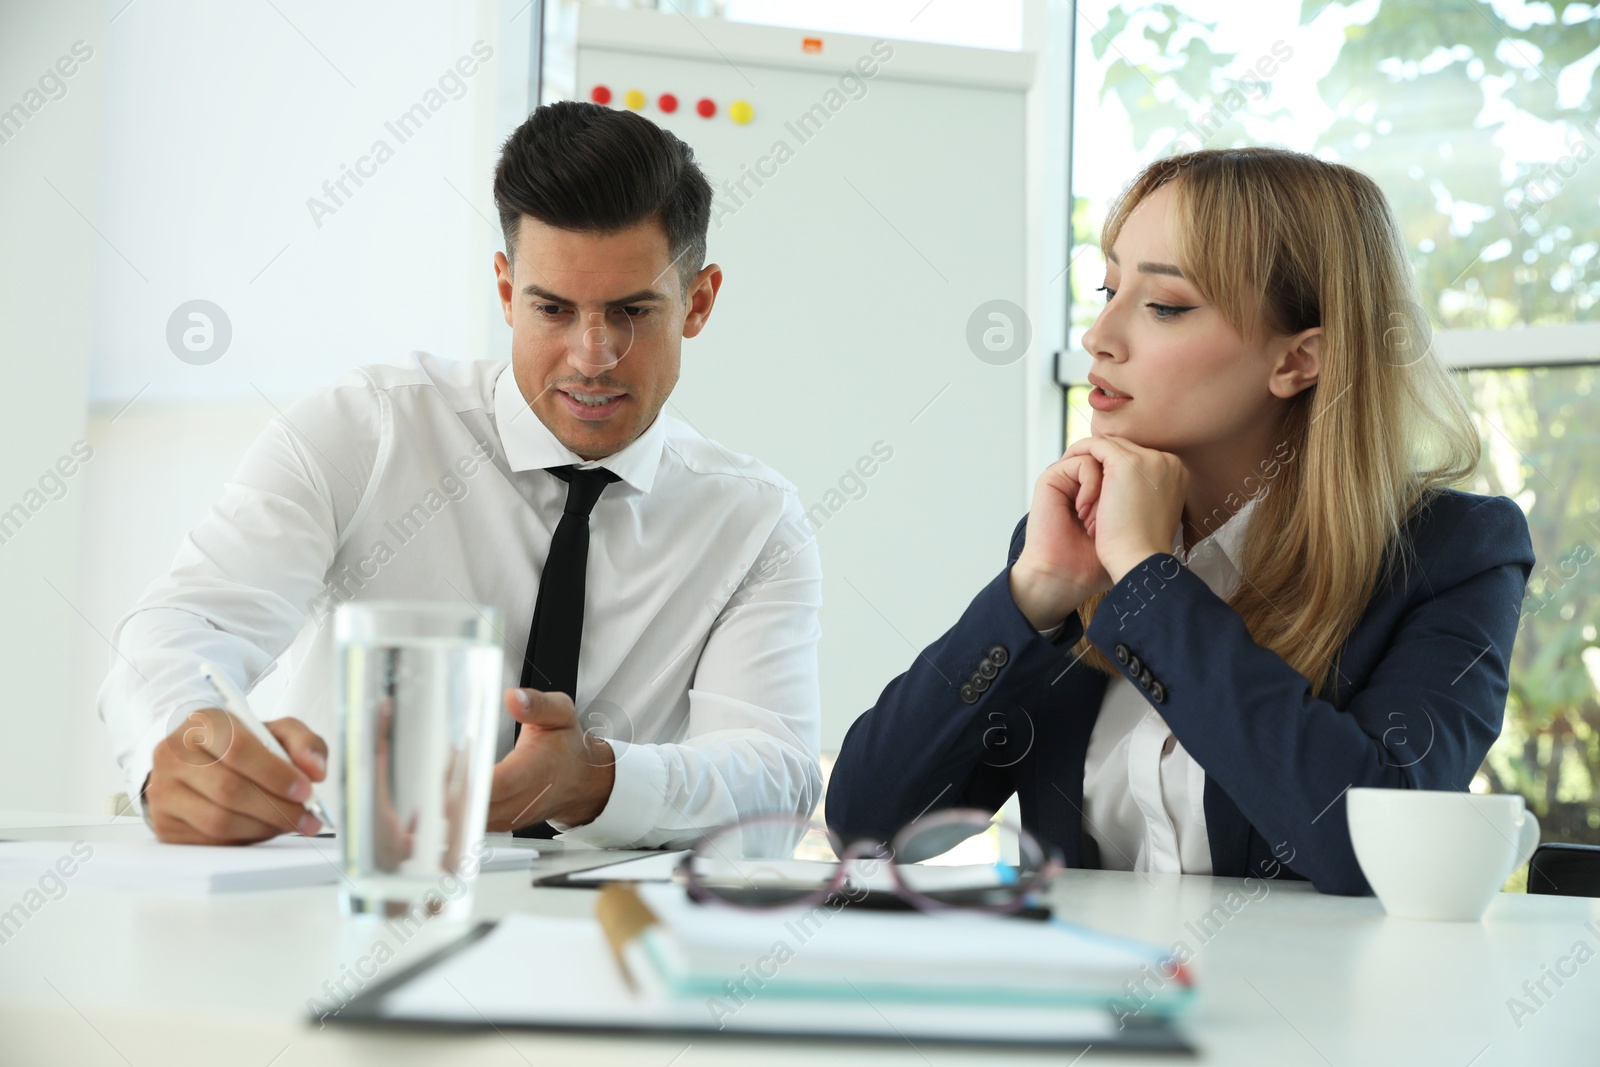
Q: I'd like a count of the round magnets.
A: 5